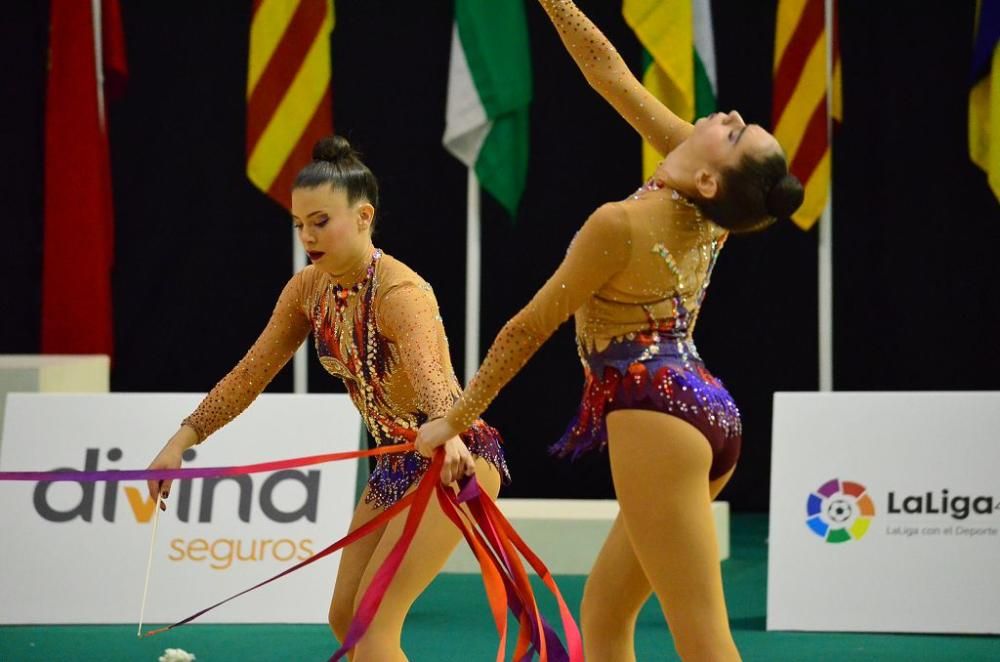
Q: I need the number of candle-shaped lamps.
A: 0